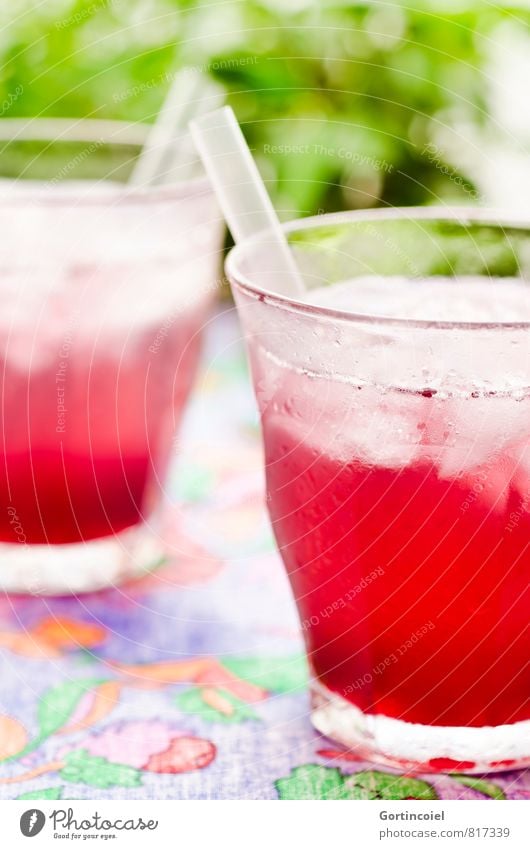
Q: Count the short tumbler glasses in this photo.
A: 2